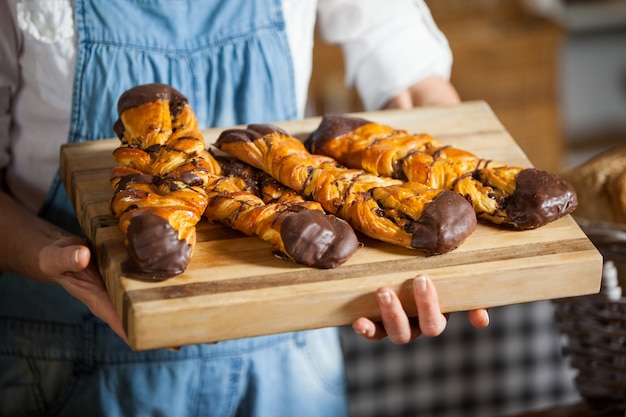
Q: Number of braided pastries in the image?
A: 4